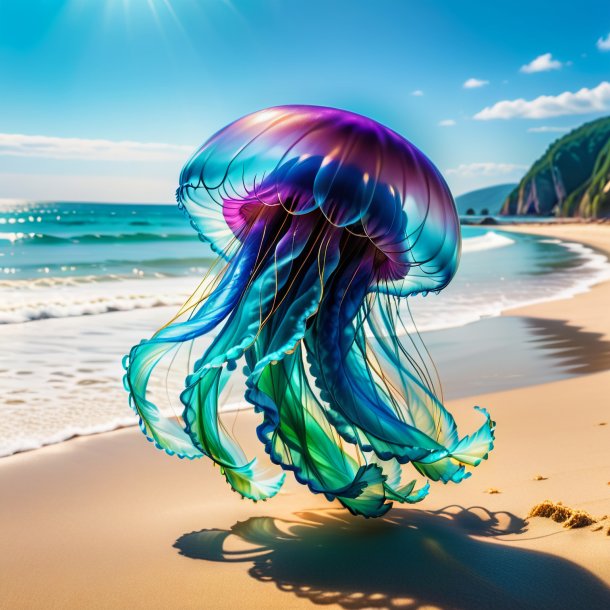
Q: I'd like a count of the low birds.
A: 0